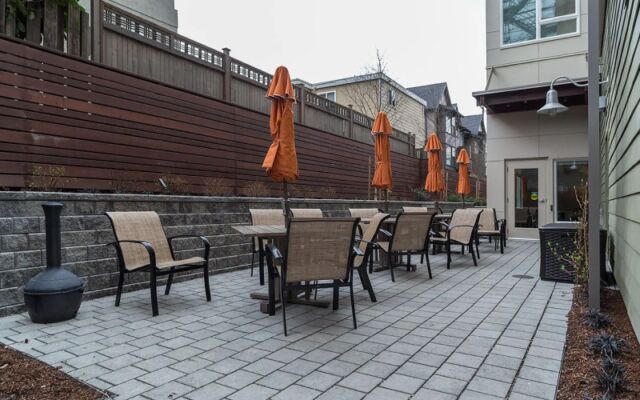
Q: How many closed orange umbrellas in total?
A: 4